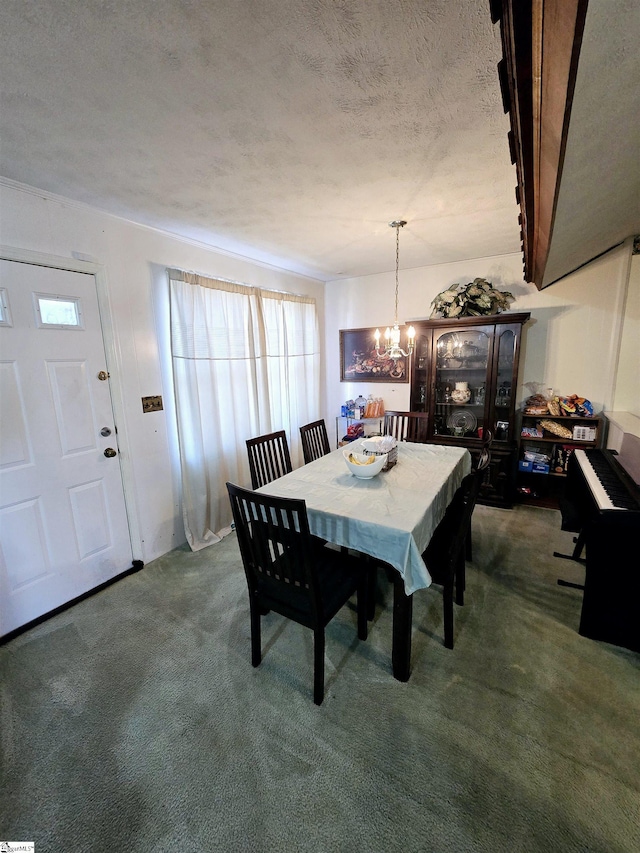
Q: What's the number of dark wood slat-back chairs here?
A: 6